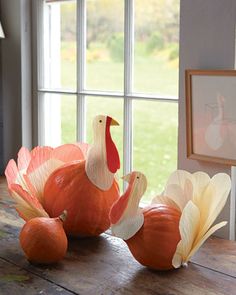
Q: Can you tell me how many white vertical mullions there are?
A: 2